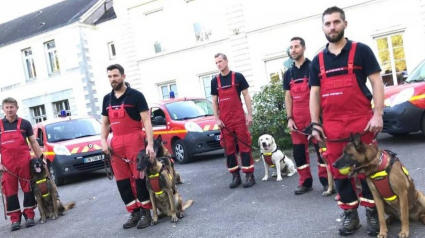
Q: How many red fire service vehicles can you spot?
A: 3